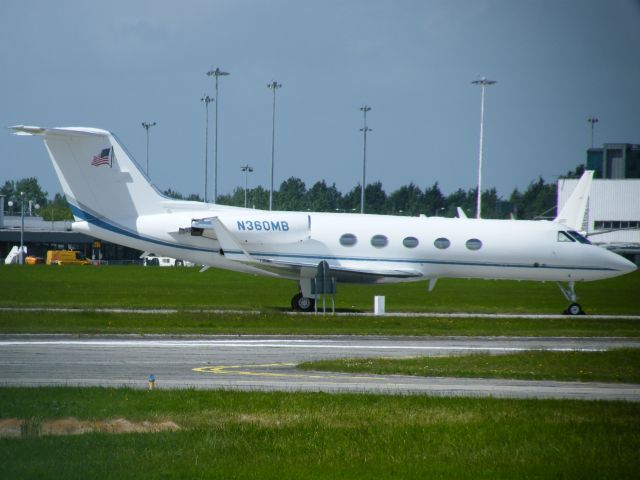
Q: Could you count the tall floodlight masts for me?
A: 8